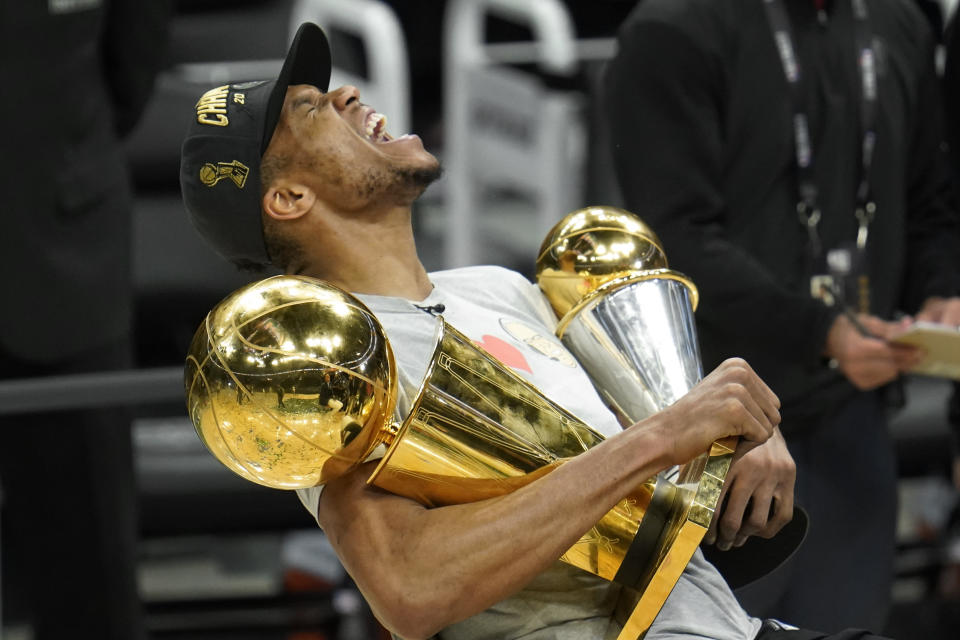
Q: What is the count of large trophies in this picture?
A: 2